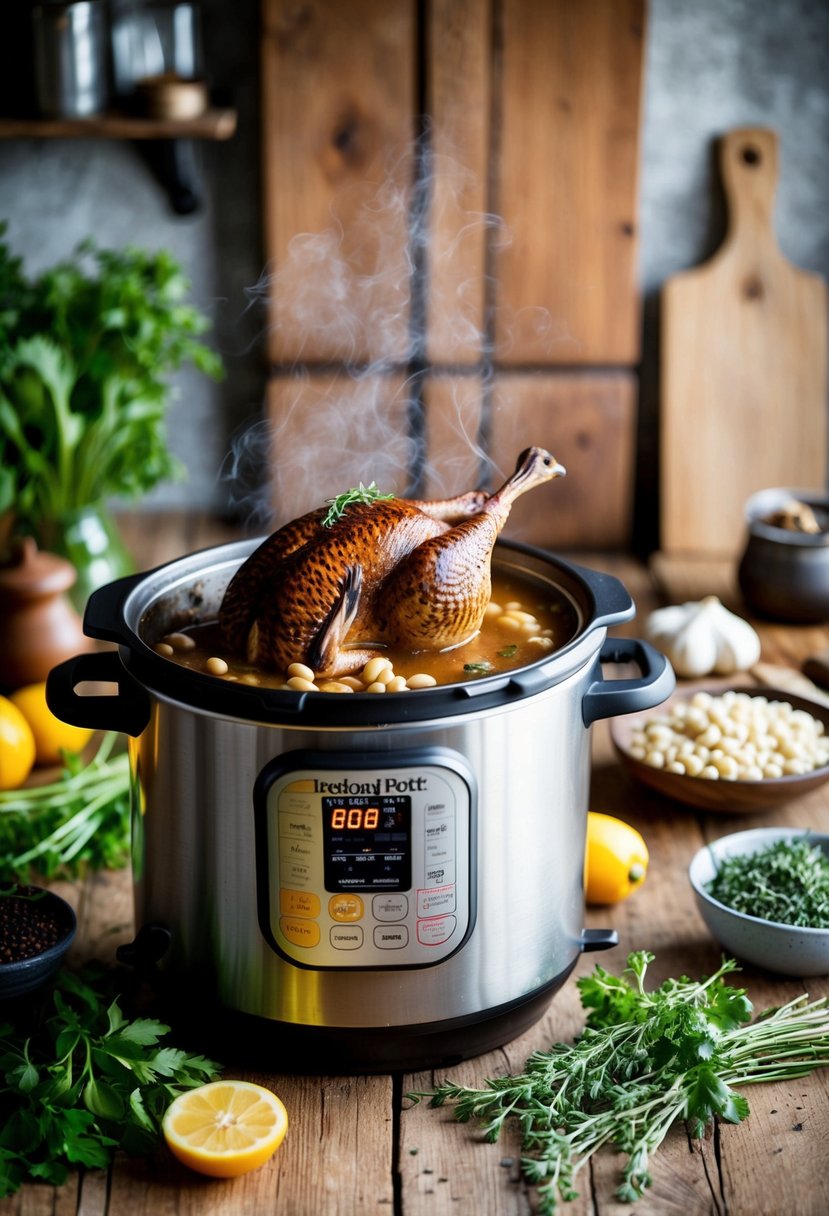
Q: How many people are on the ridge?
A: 0